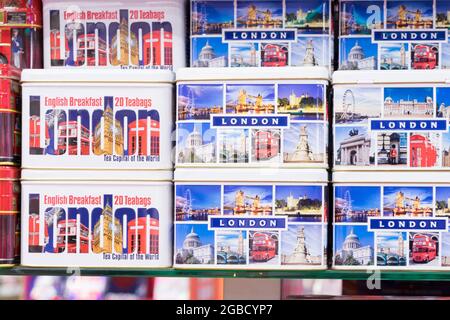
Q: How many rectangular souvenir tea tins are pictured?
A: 9